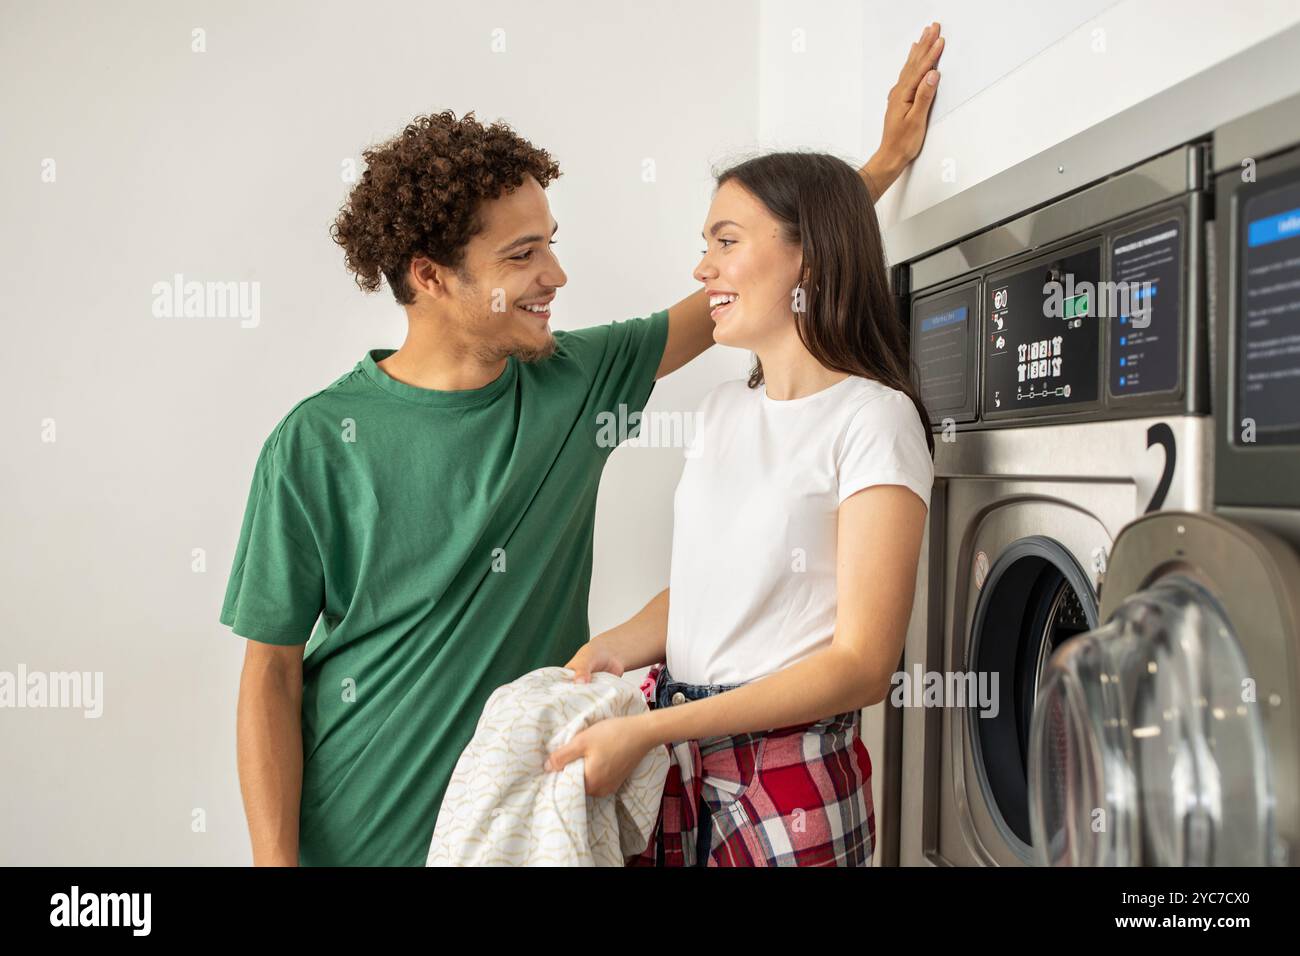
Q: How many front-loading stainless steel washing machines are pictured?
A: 2